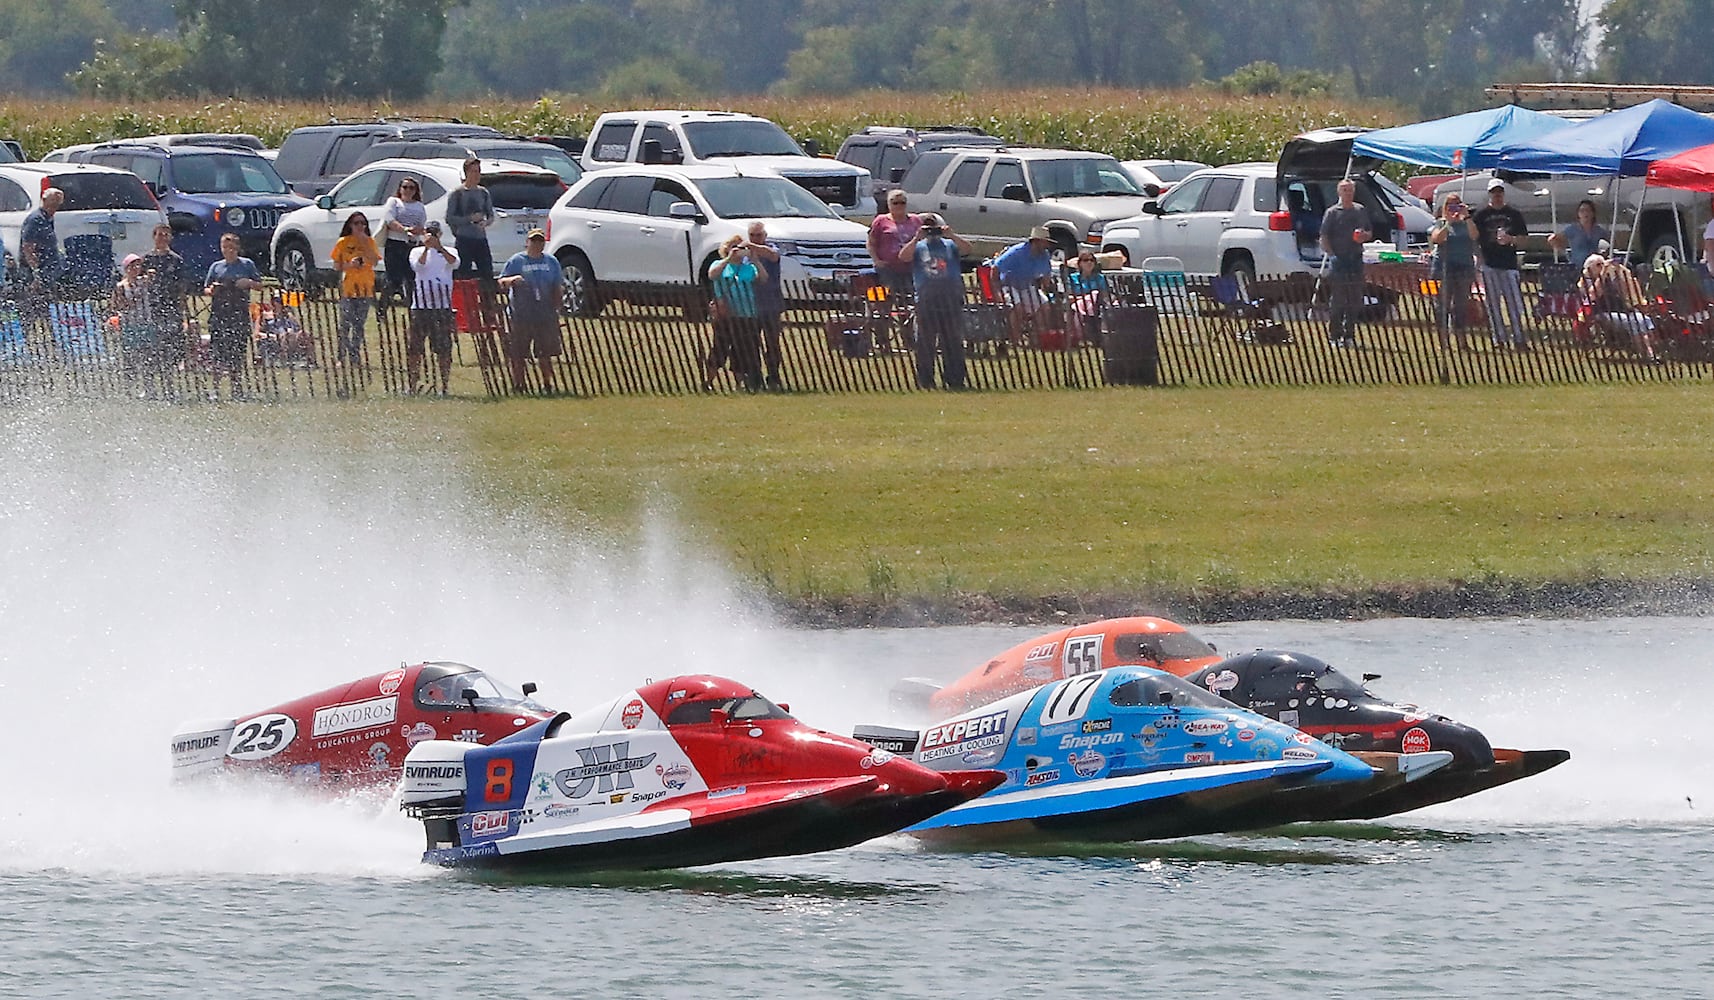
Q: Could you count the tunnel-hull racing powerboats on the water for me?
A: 5